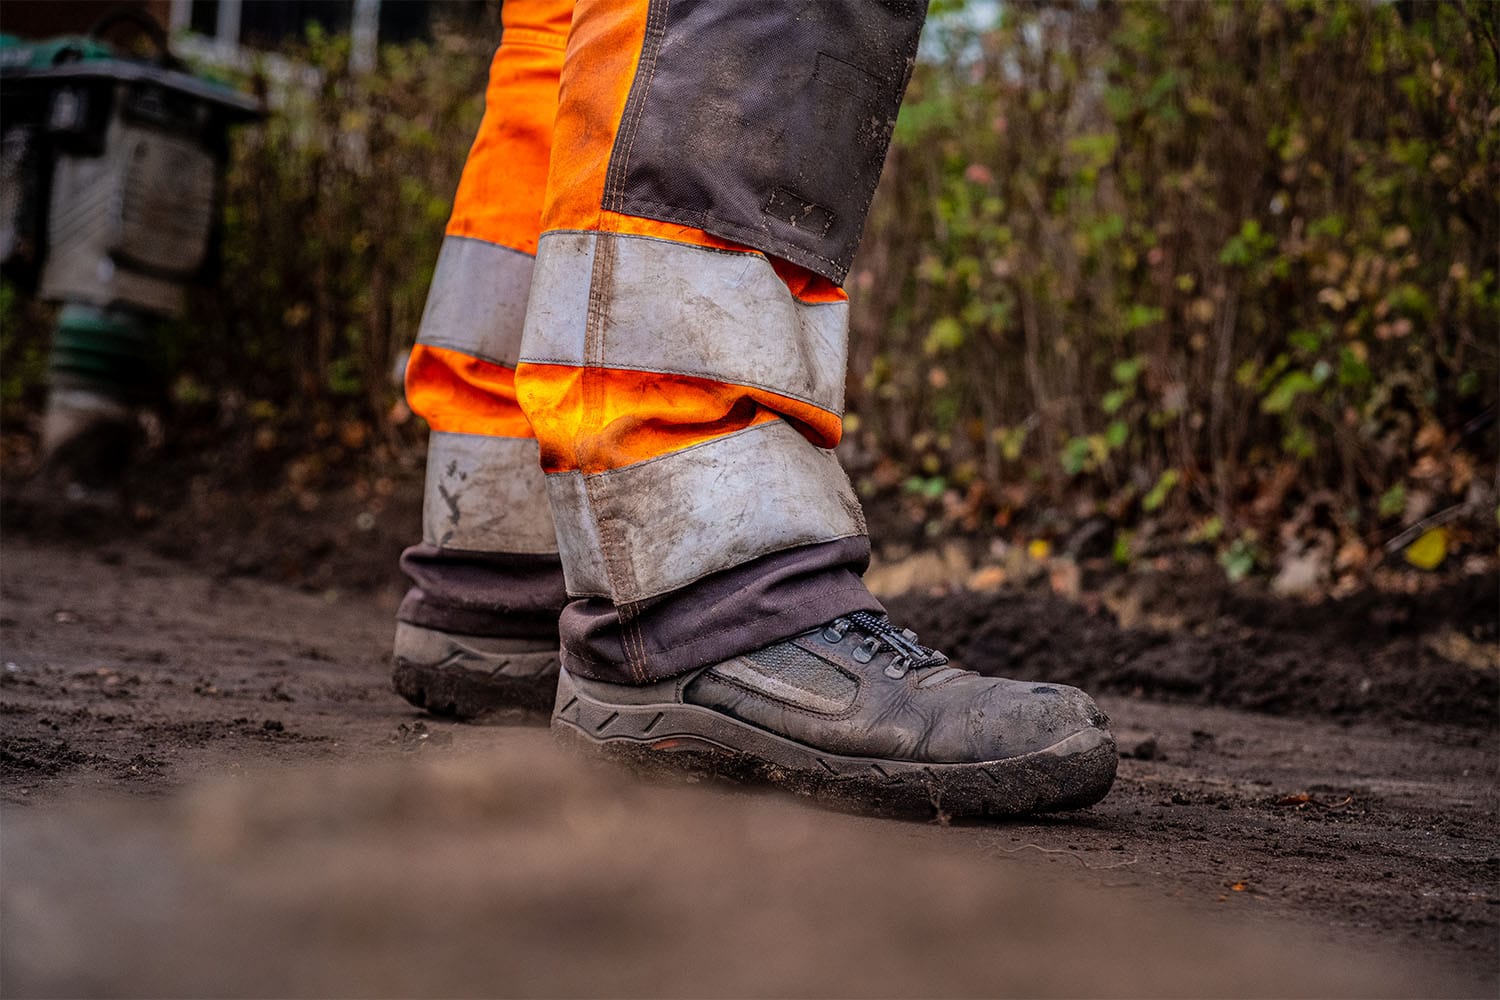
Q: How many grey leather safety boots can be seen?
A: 2